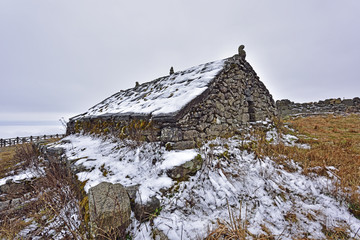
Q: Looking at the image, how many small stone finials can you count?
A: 3